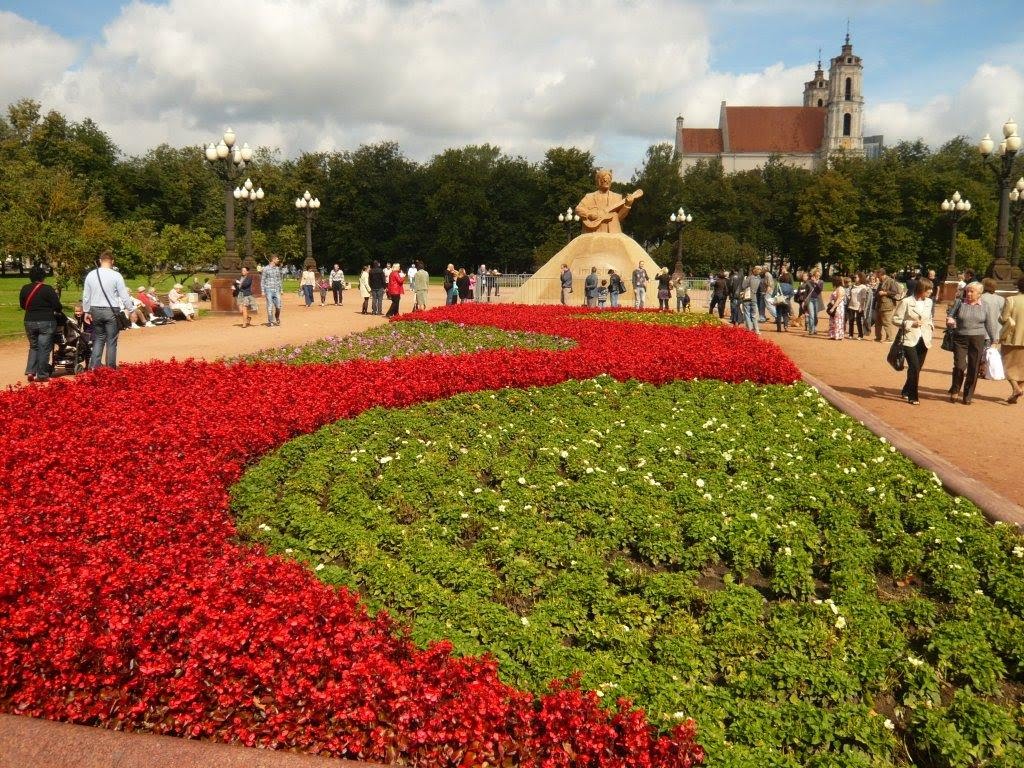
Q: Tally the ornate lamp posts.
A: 8